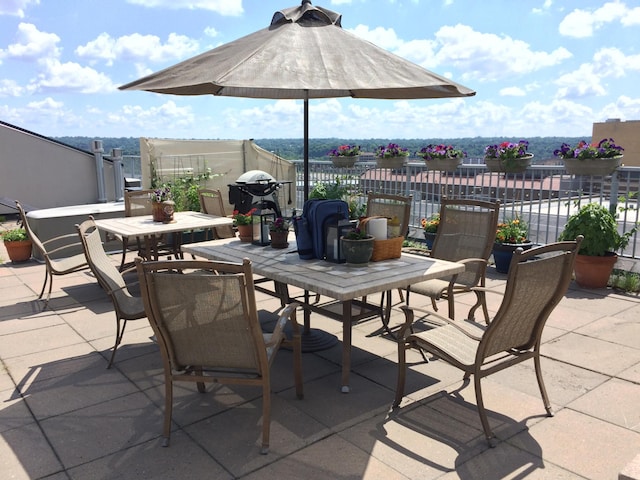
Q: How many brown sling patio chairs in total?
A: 8